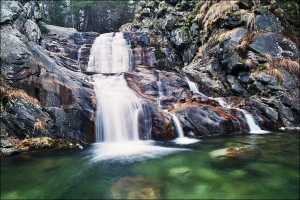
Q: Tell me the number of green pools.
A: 1